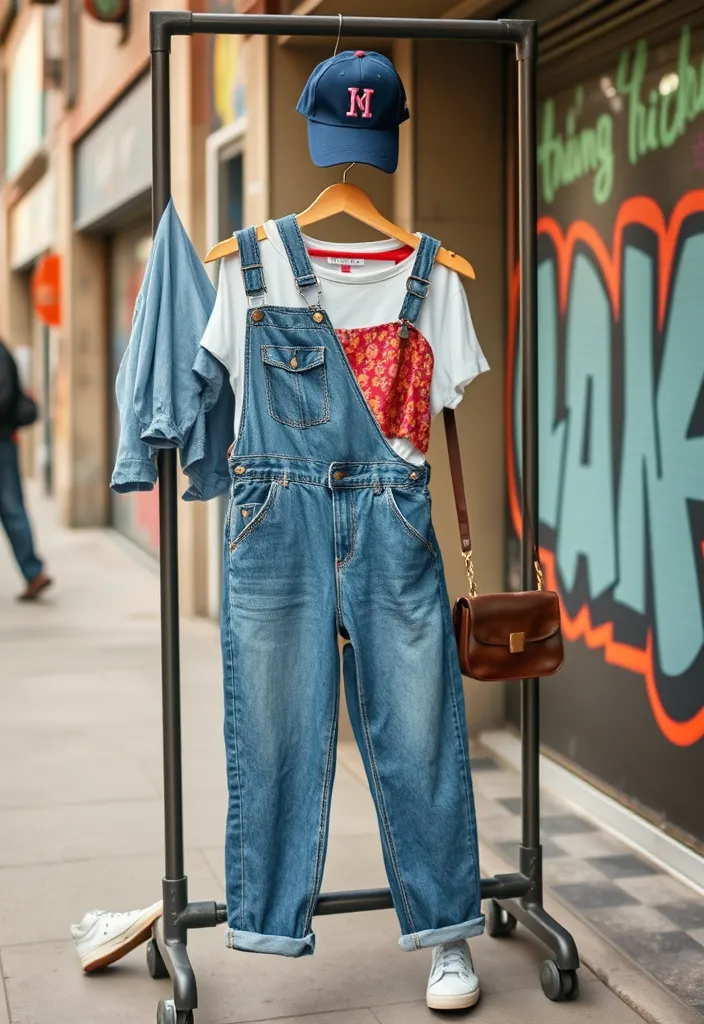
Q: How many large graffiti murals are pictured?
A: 1